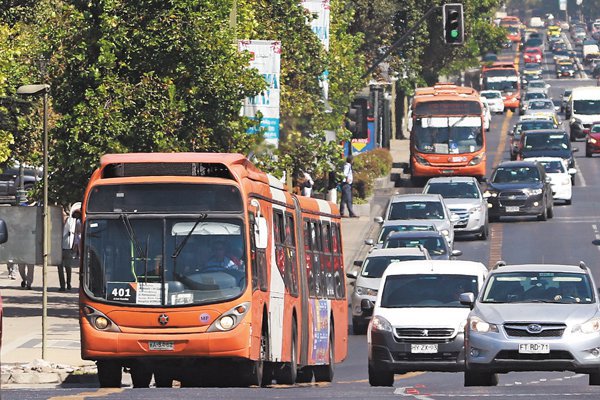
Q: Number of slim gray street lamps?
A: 1